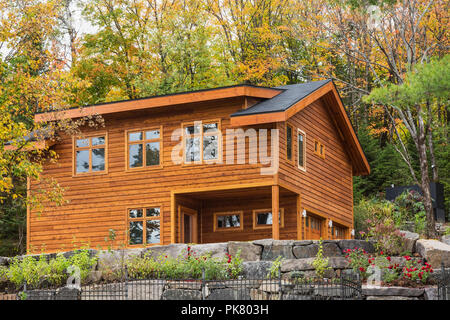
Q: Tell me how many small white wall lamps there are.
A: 3